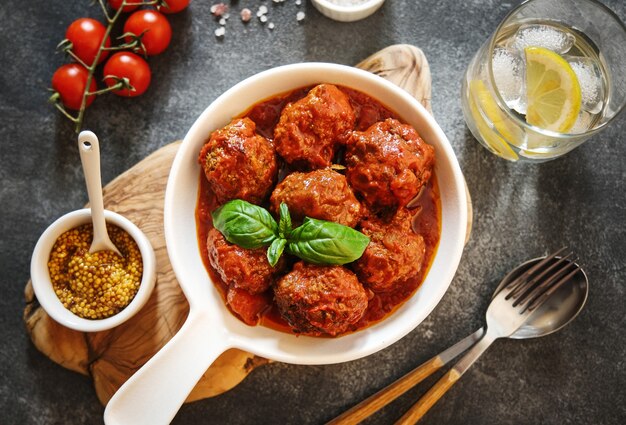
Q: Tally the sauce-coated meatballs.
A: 7